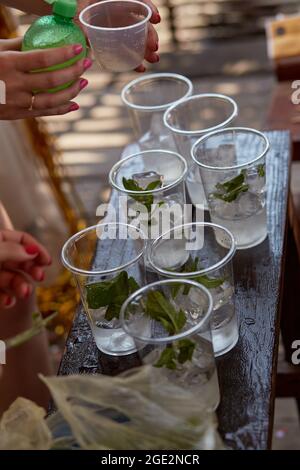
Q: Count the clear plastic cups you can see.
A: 8